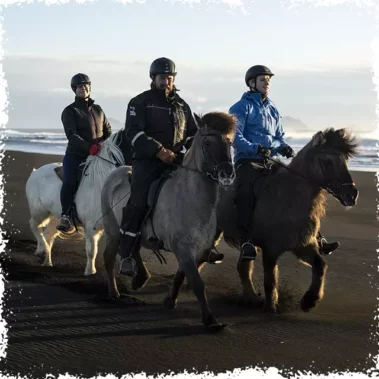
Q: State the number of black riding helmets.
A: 3